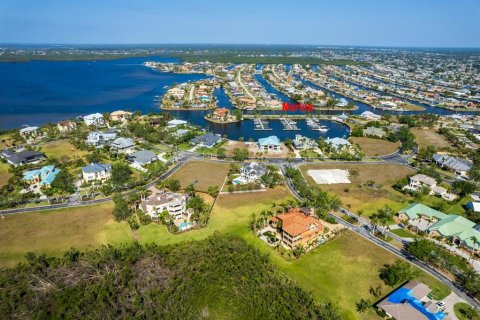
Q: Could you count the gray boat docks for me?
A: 3